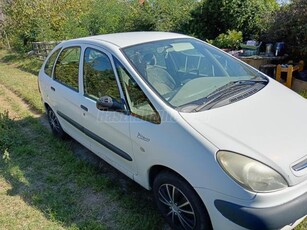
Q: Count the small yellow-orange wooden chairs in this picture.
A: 1